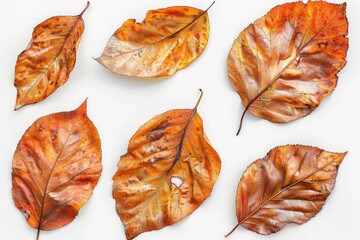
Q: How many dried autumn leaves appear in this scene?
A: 6